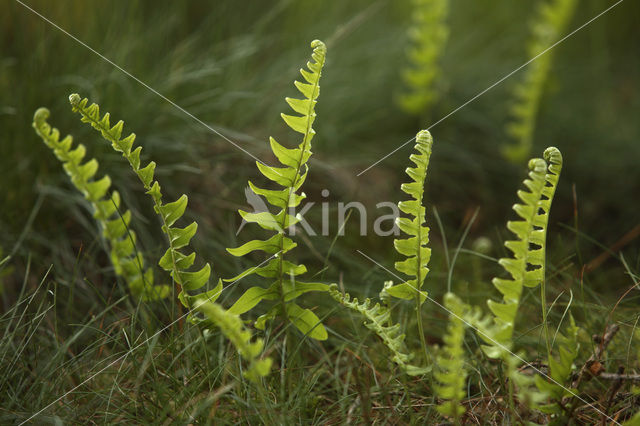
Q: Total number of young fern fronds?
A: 11